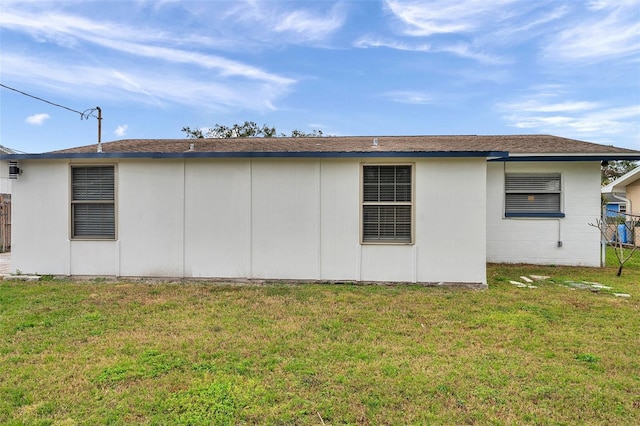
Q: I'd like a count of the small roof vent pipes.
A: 2